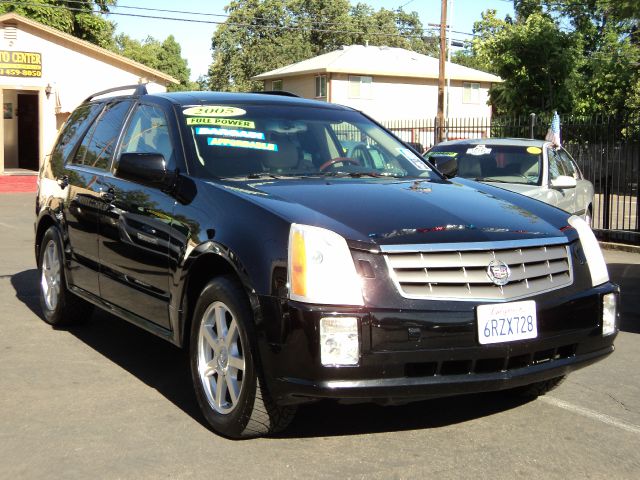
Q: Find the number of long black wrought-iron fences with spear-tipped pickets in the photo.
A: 1